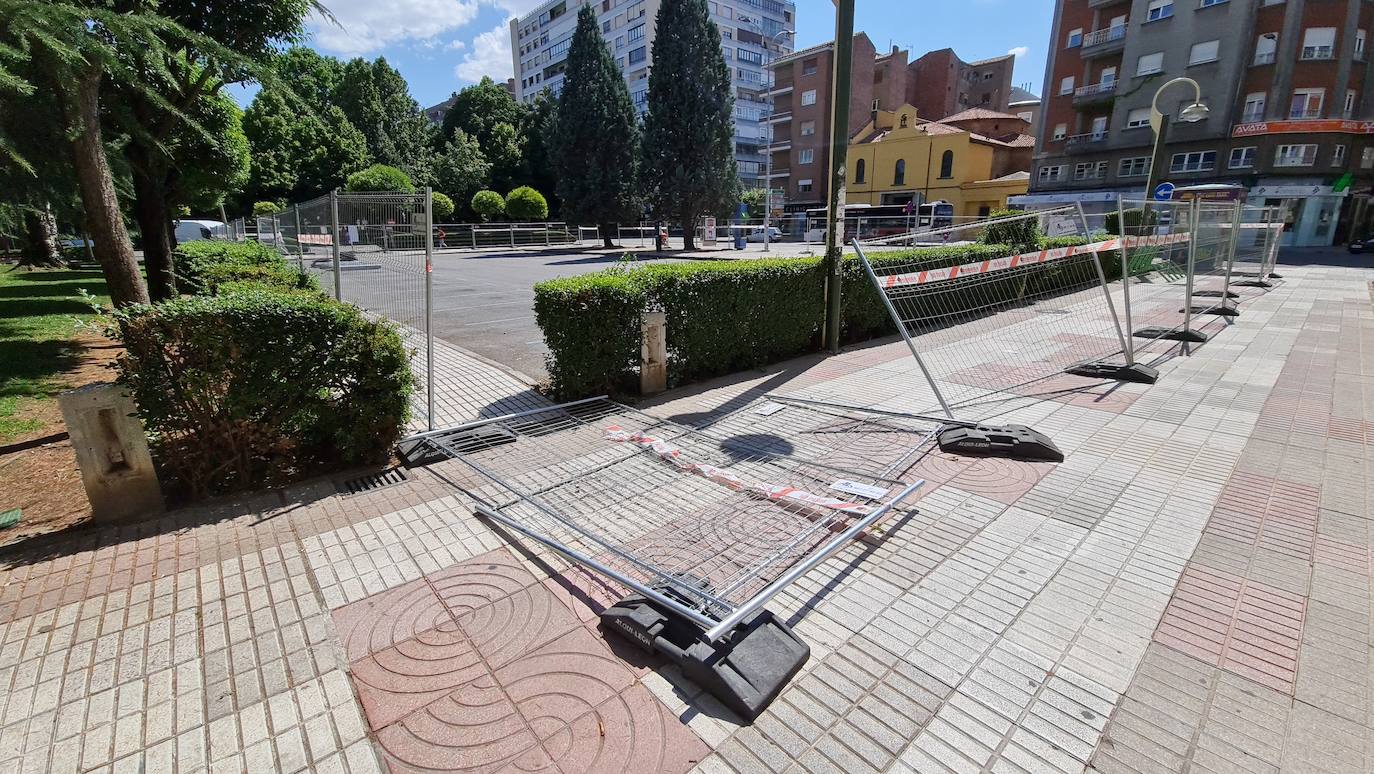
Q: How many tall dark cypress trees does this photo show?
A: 2